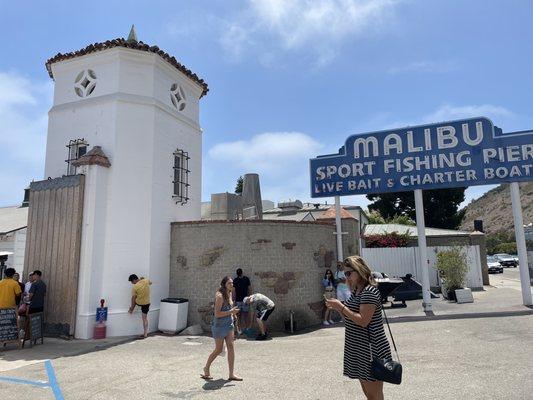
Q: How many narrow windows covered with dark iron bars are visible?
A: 2